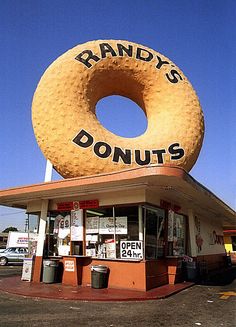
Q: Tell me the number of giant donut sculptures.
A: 1